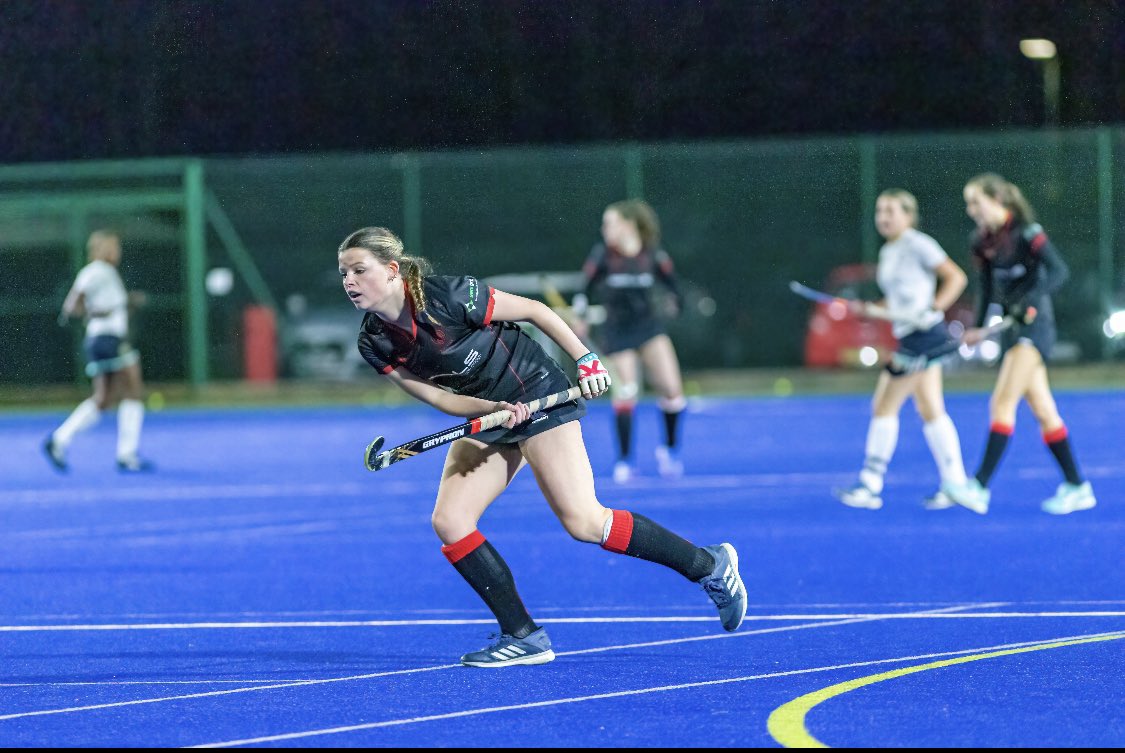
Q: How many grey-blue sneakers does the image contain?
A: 2